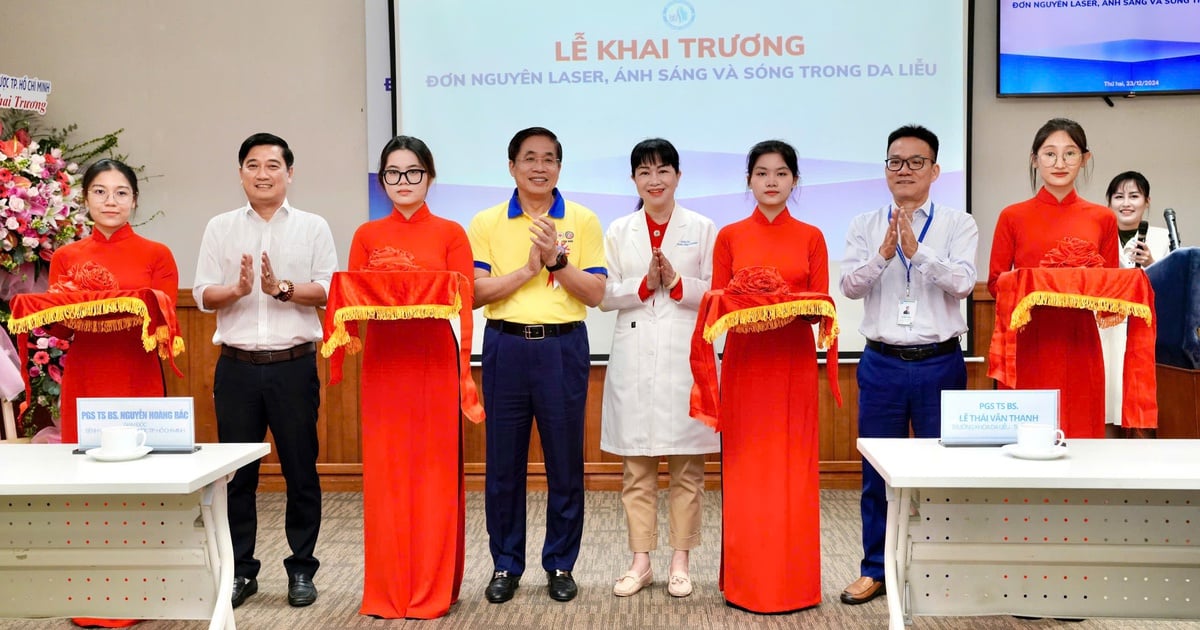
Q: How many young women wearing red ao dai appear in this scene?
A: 4